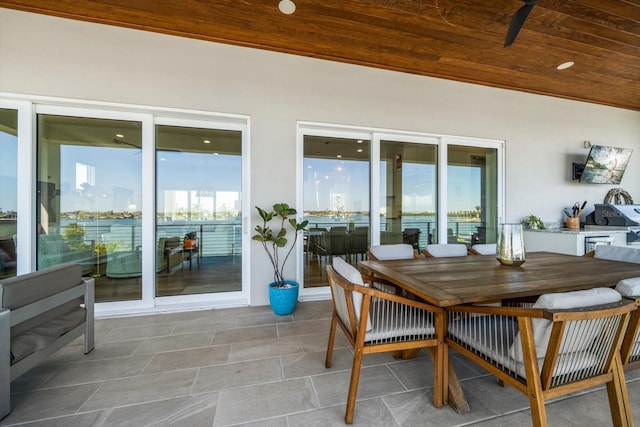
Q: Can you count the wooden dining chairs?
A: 7